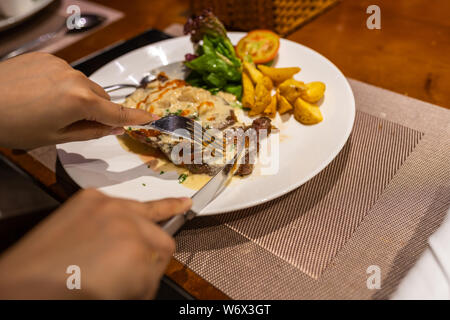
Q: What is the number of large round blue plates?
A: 0